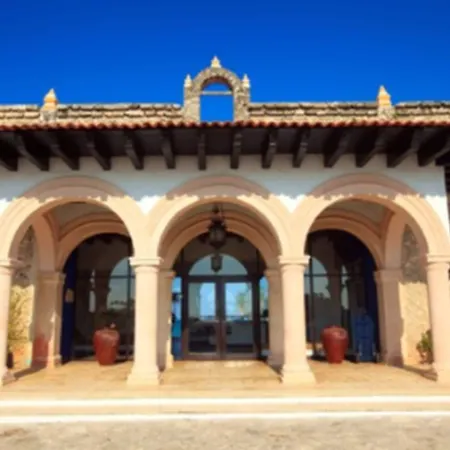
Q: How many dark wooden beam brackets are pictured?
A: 14